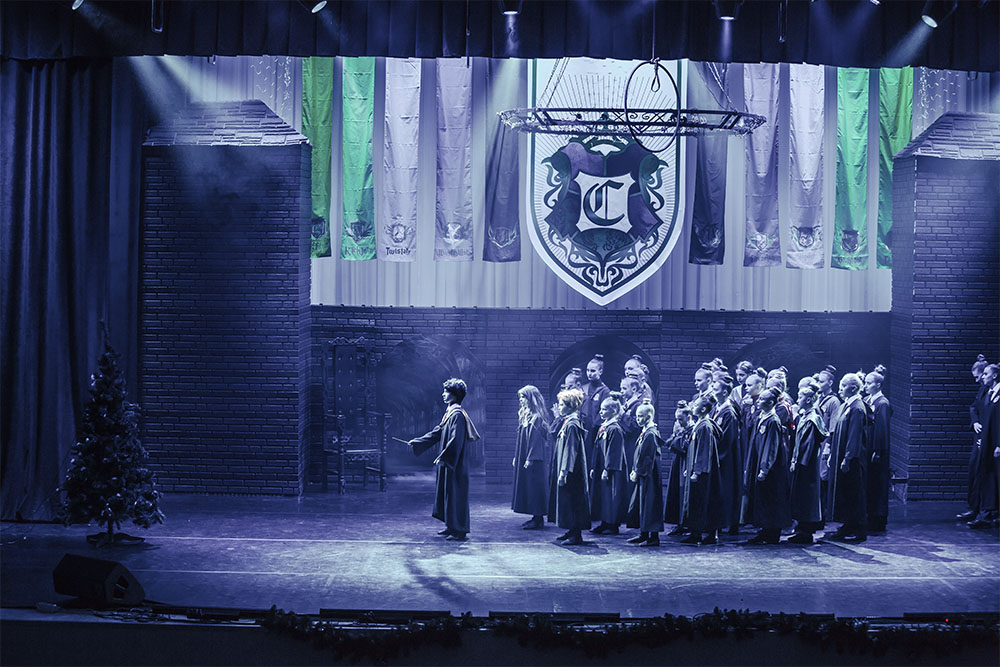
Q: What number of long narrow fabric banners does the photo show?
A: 10